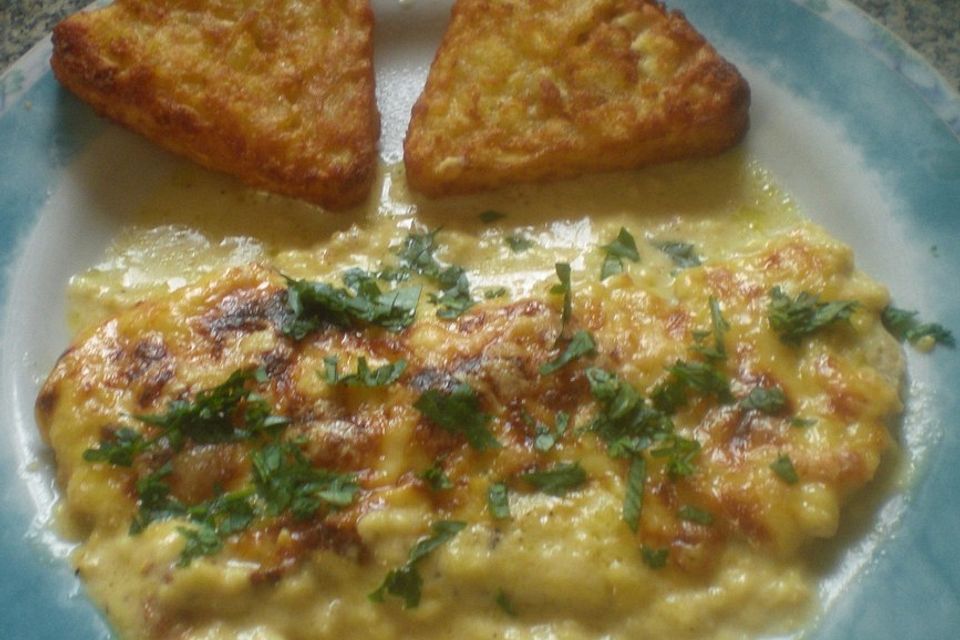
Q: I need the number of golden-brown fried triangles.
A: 2